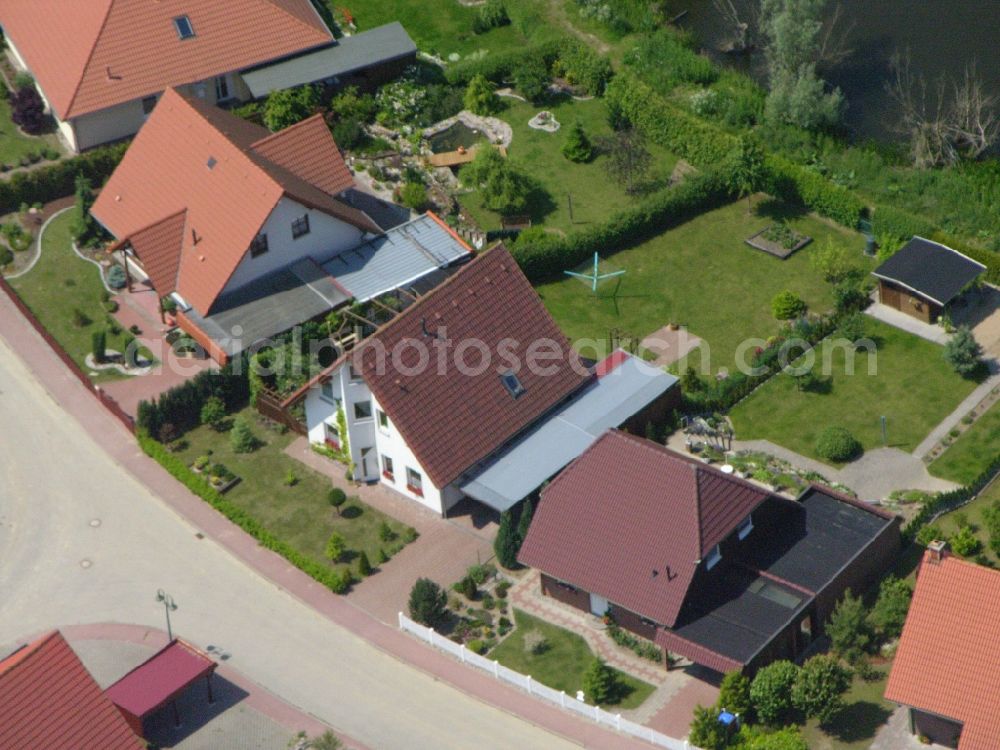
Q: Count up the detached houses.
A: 6